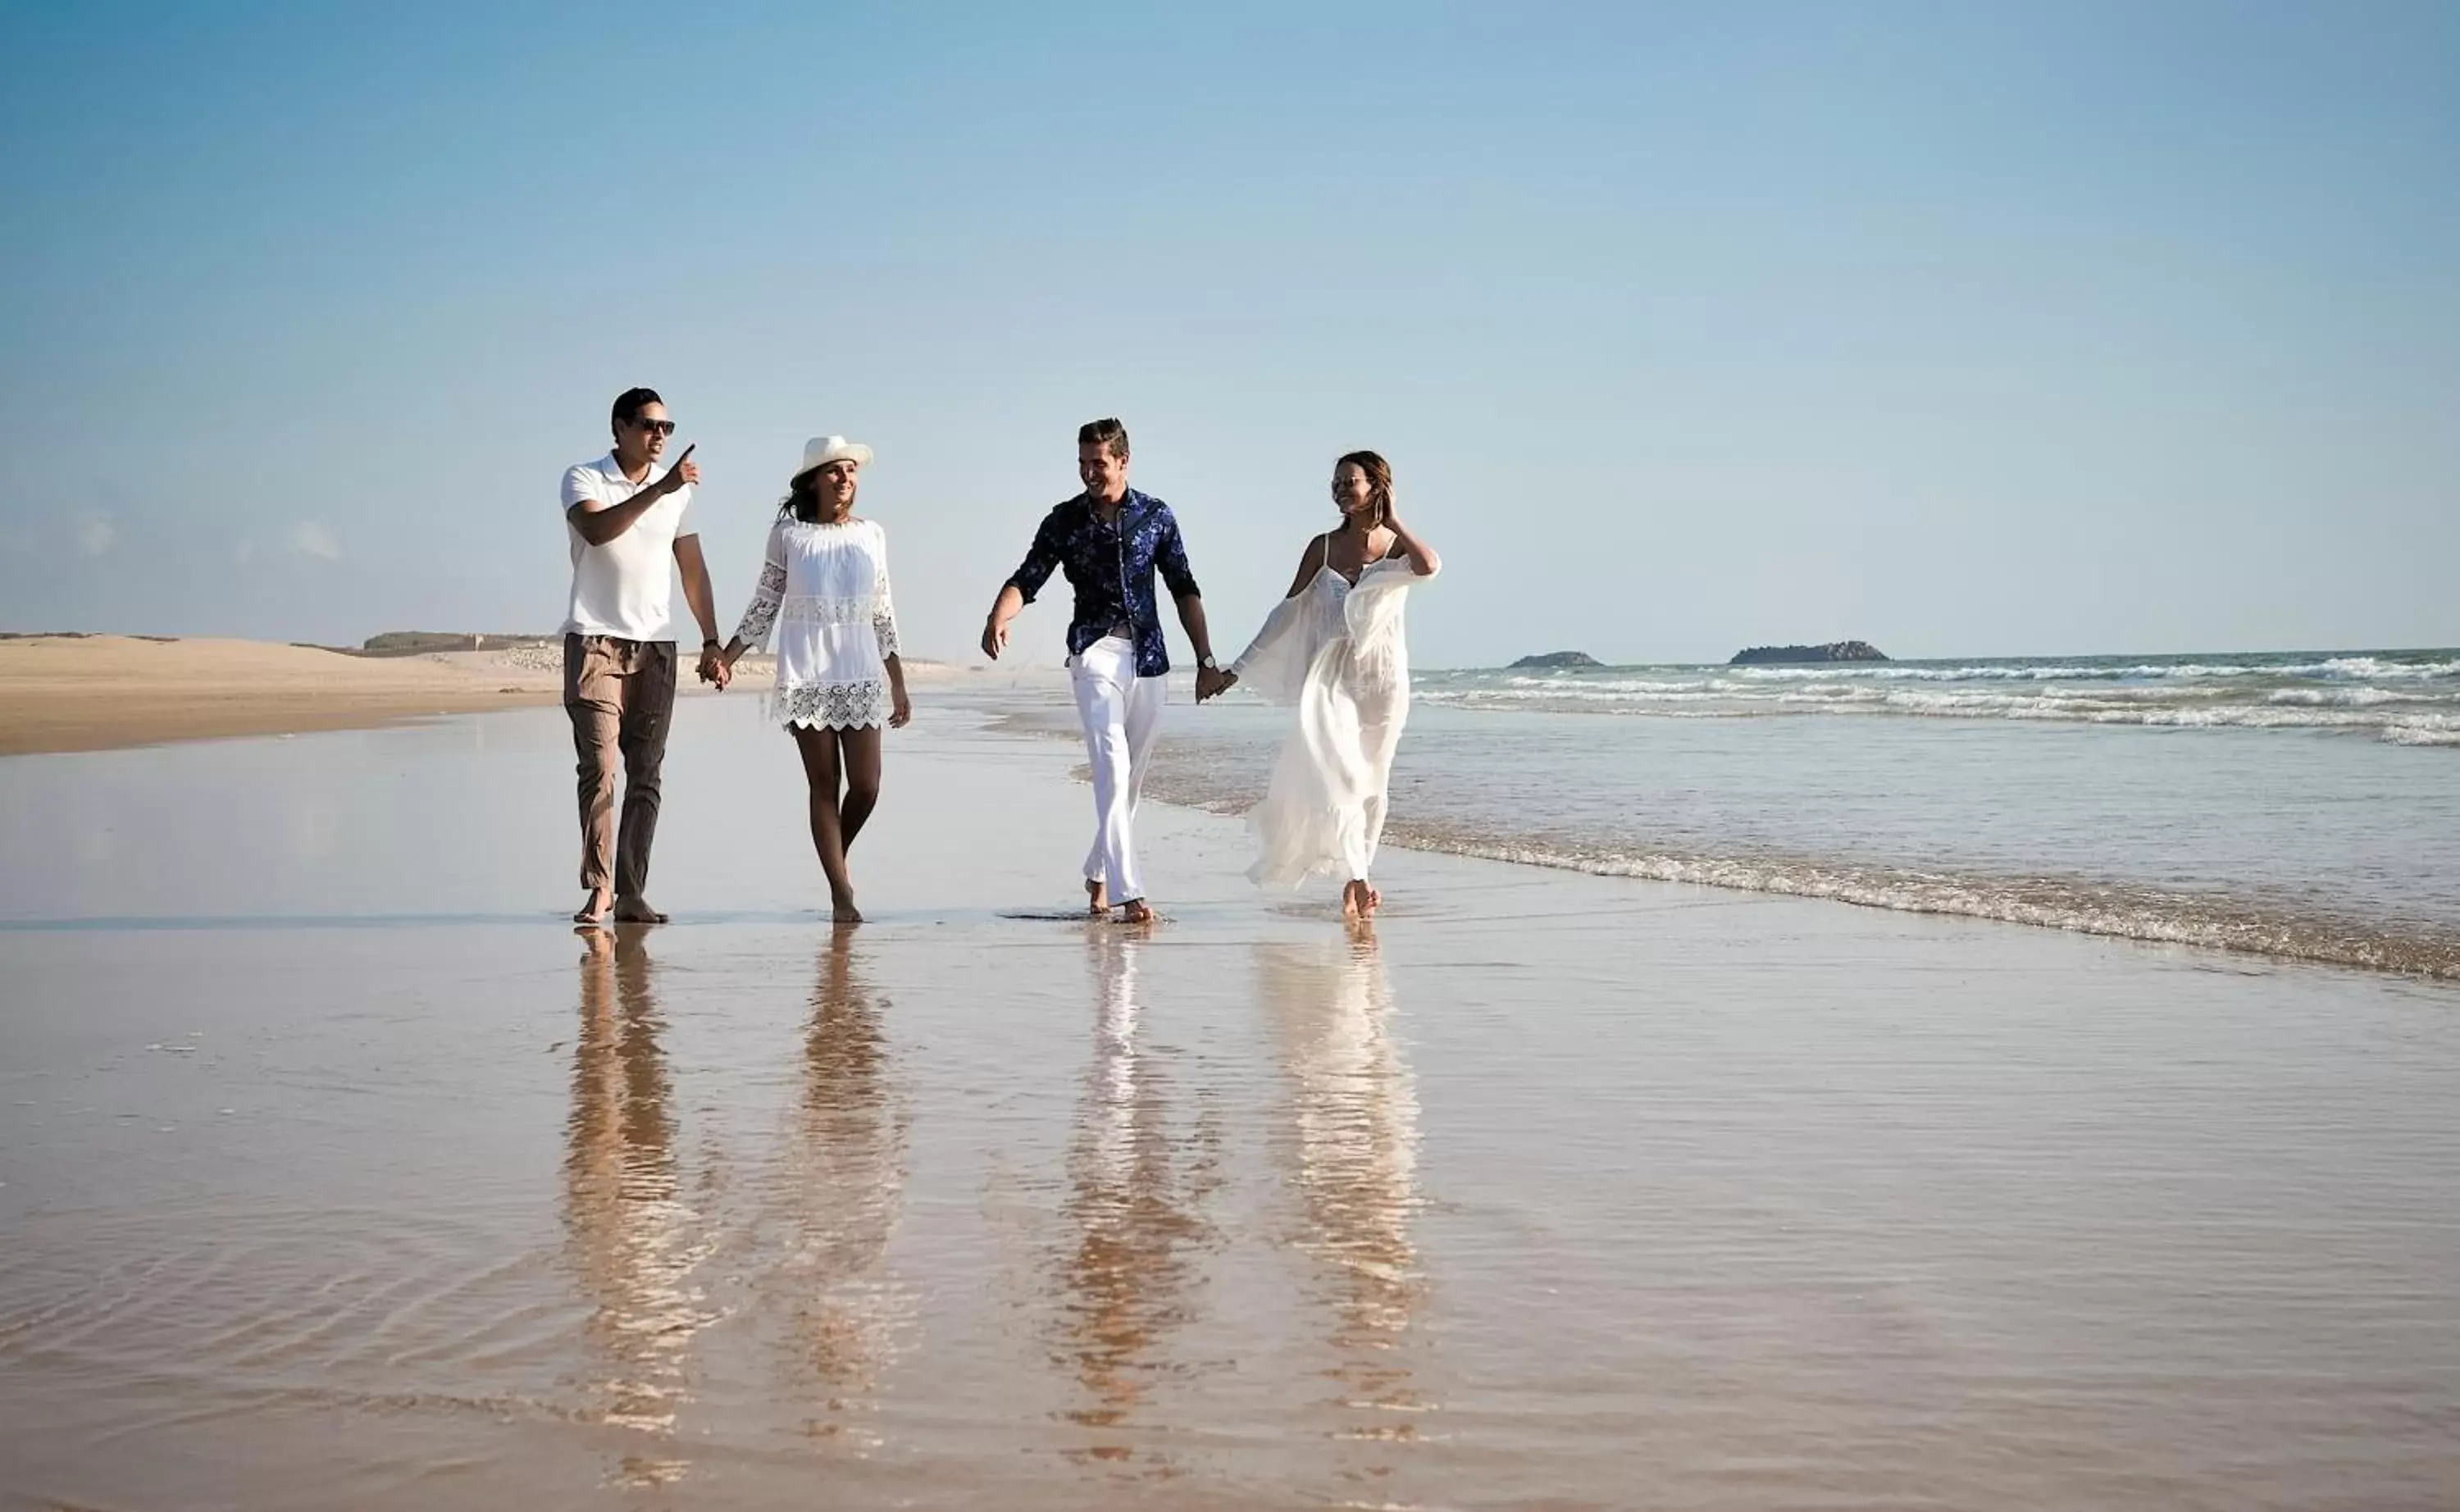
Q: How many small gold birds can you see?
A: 0